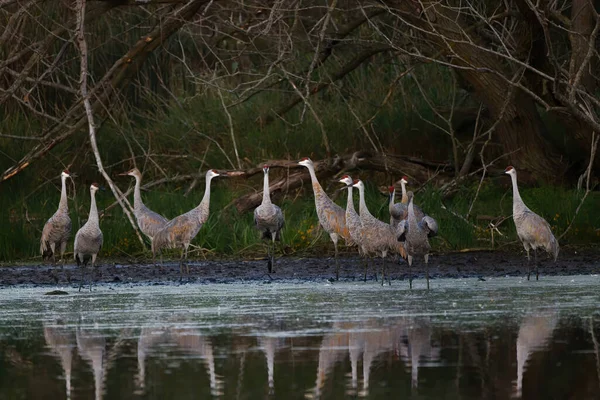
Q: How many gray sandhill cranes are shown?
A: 12